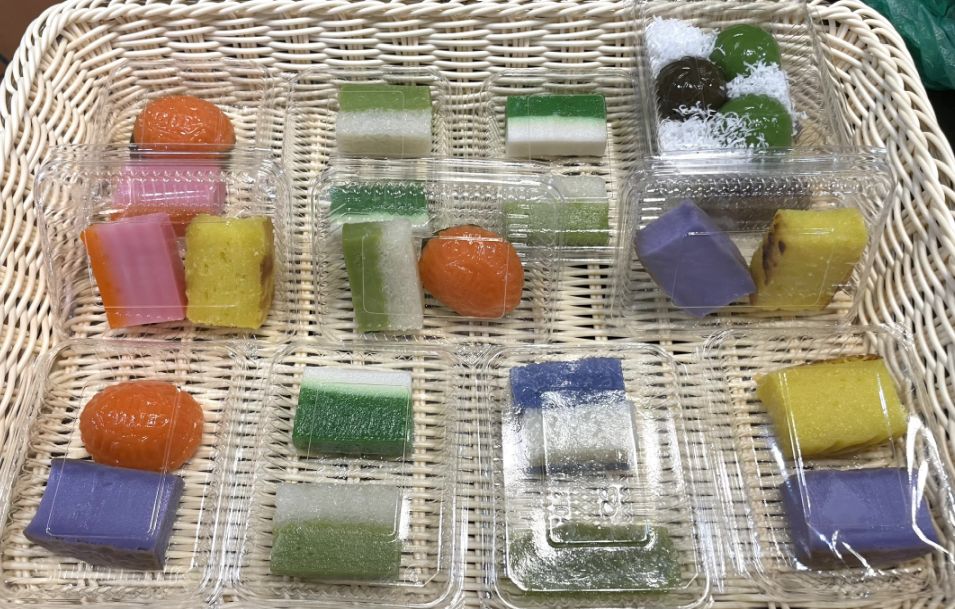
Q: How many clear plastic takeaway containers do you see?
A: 11